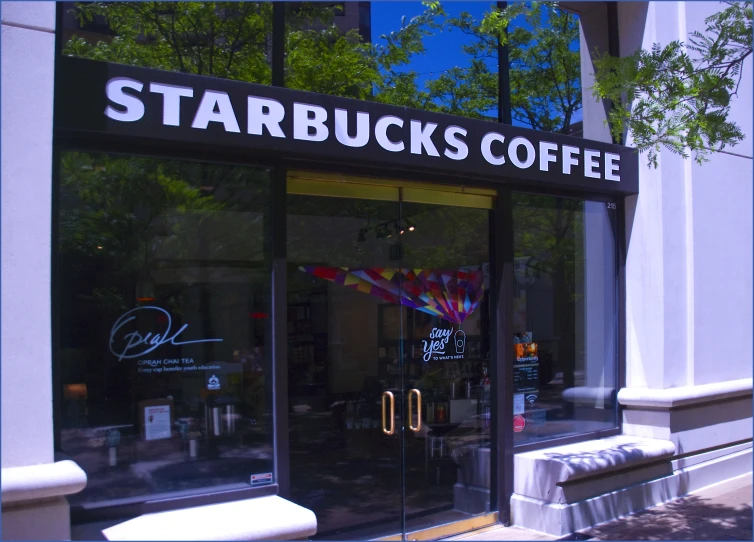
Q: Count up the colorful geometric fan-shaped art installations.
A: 1